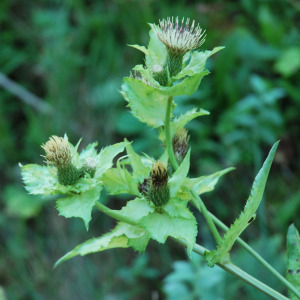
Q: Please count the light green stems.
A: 3